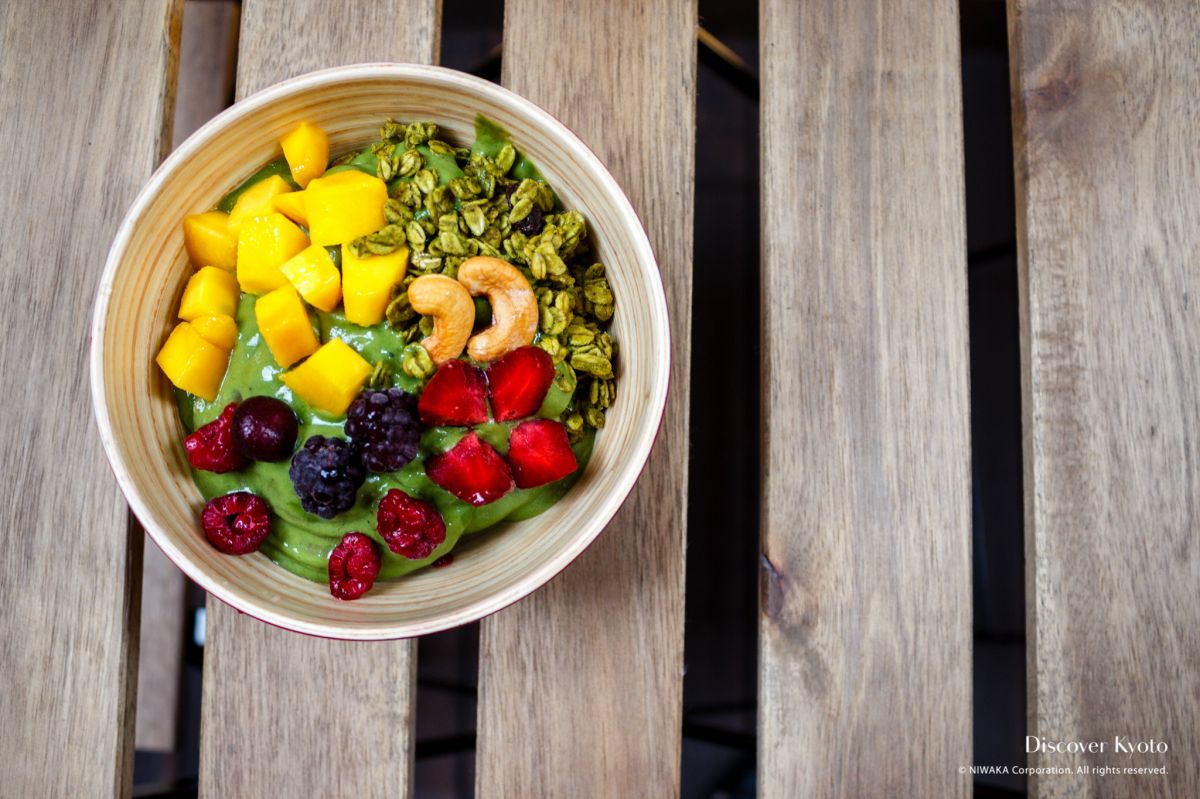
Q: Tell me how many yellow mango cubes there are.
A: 13